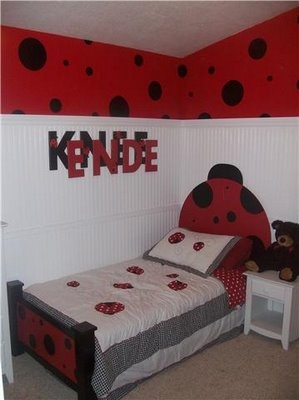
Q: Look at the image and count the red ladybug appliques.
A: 8